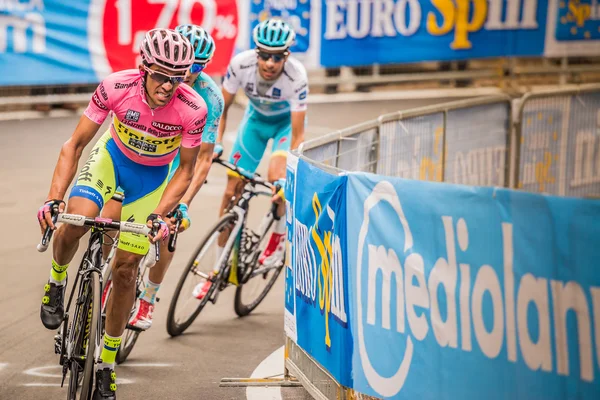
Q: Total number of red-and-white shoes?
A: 3